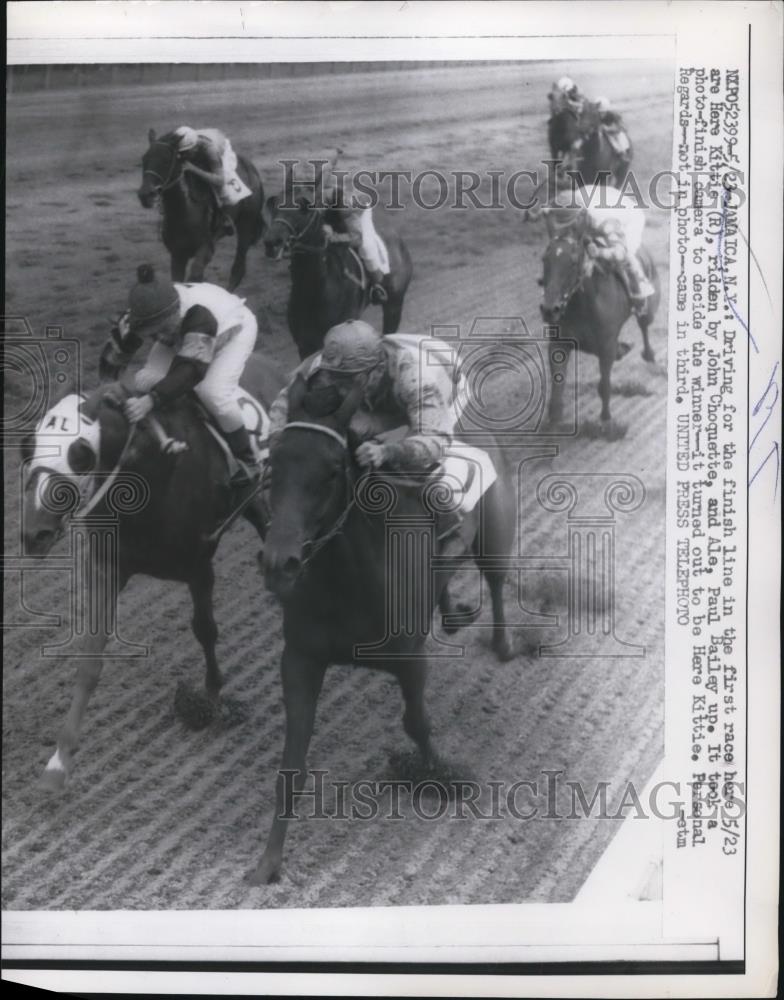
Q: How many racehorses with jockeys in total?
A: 7